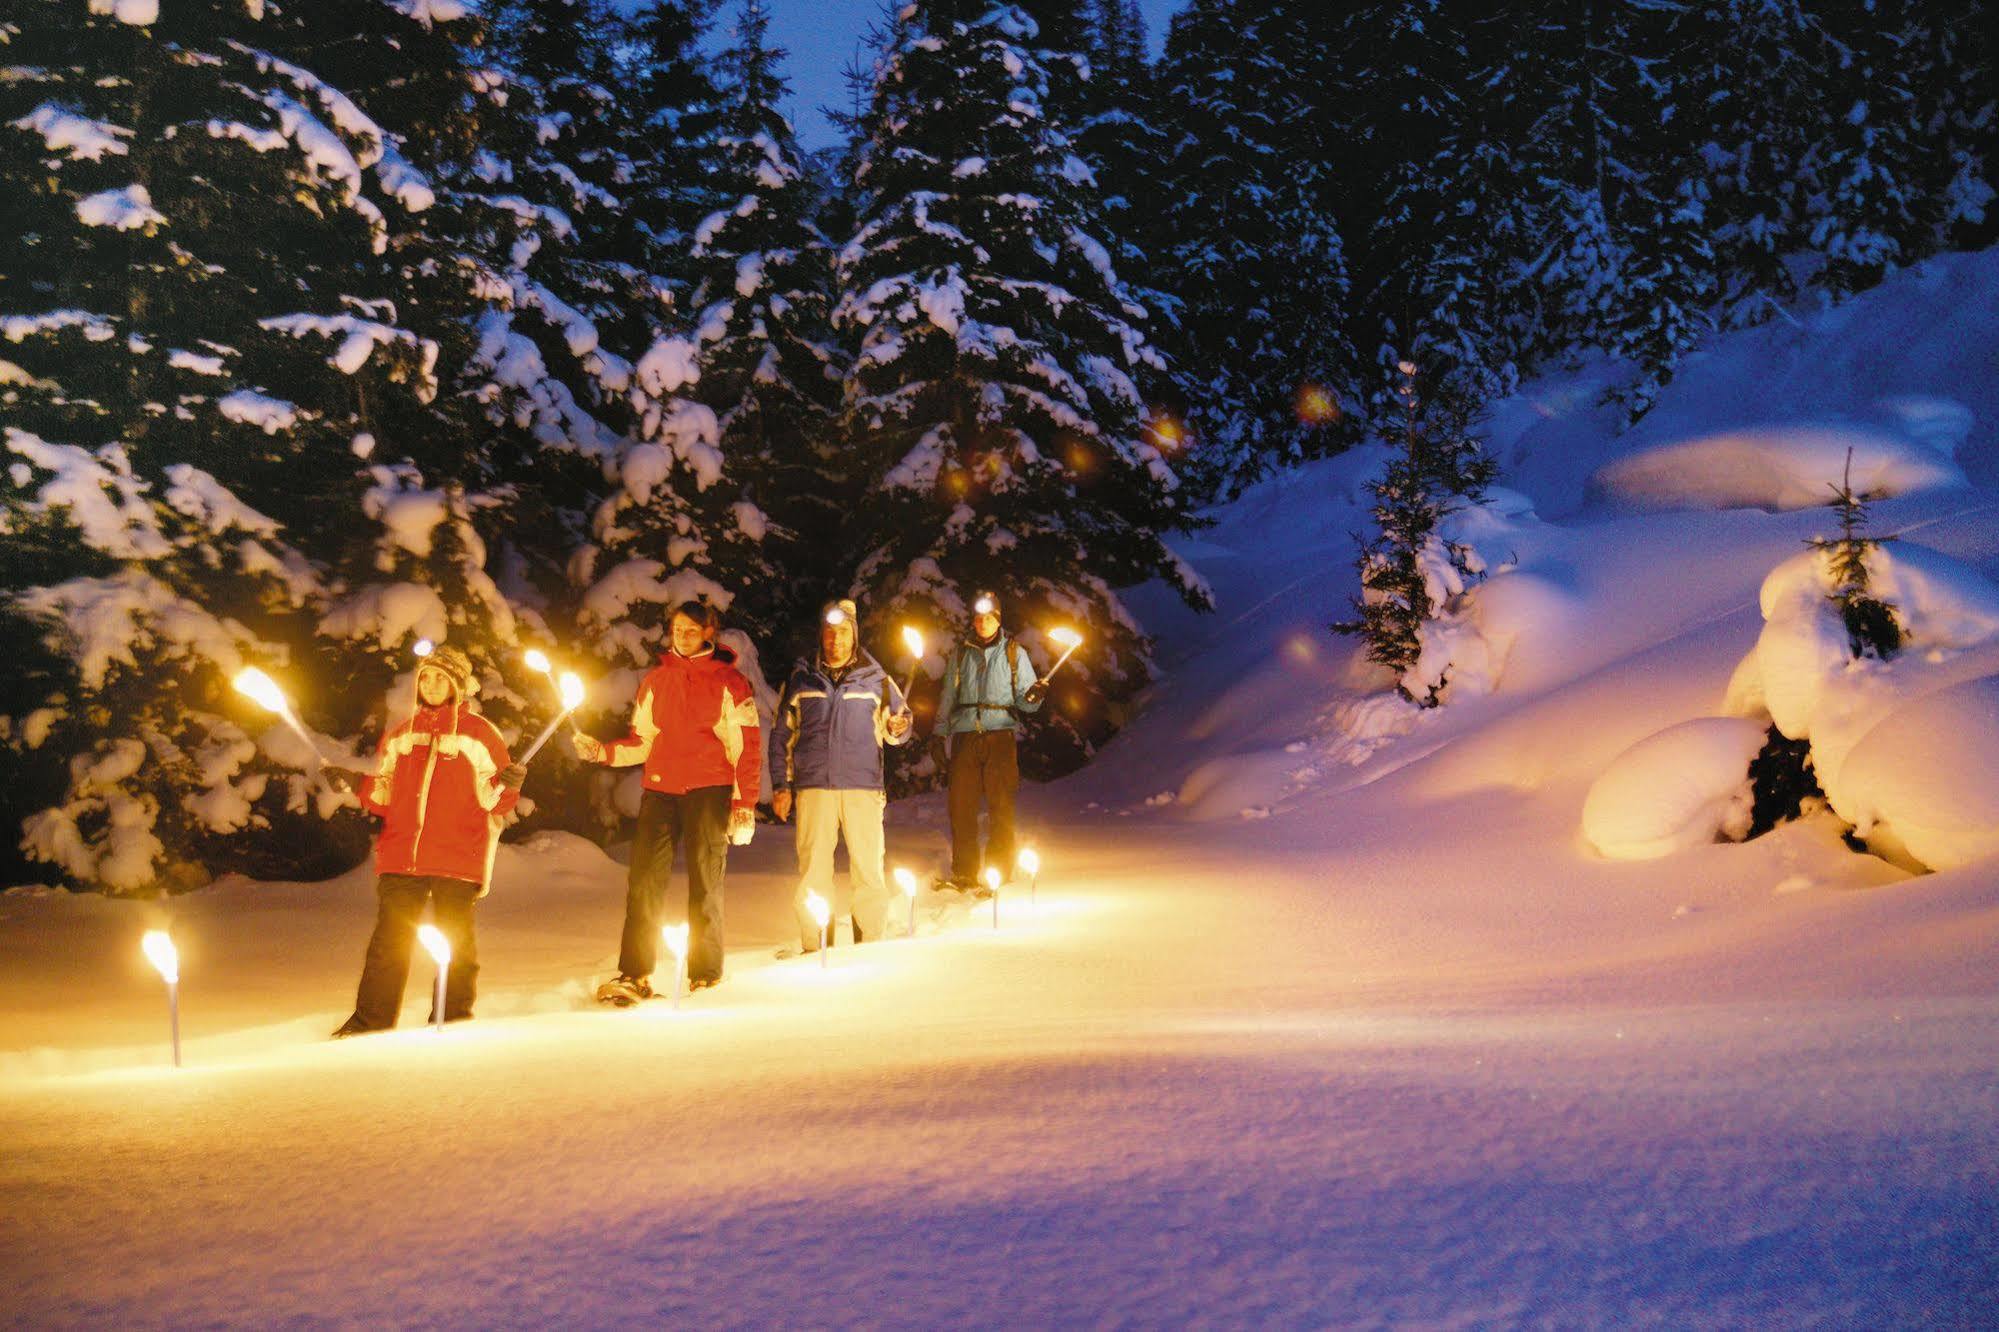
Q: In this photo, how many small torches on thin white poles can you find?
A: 7